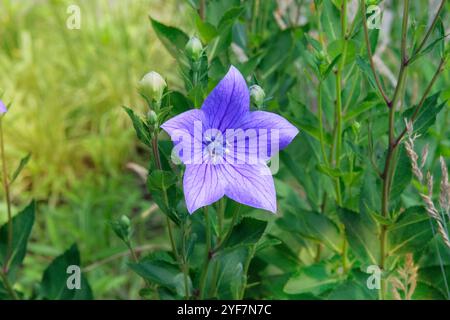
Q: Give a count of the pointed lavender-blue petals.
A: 5